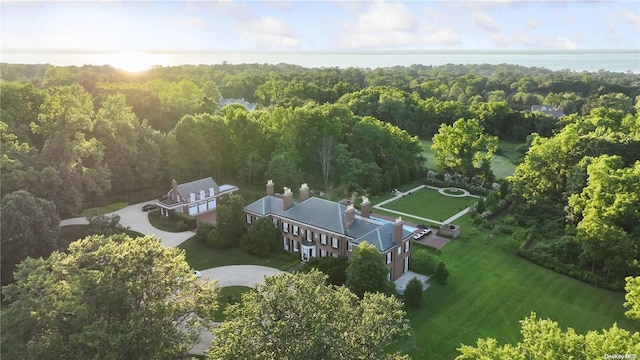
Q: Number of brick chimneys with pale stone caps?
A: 6